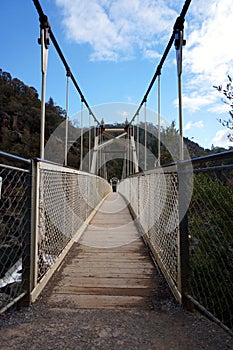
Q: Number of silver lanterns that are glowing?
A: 0